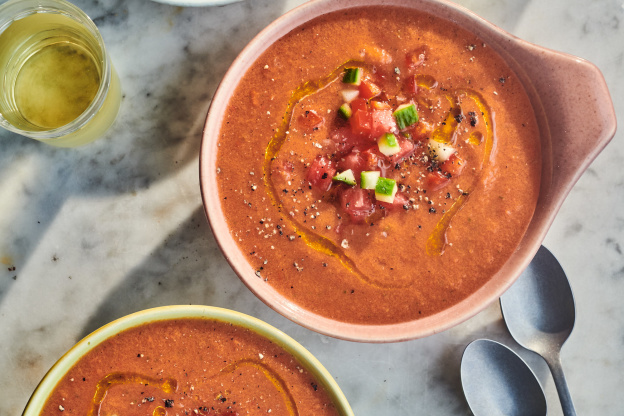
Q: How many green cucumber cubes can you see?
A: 7